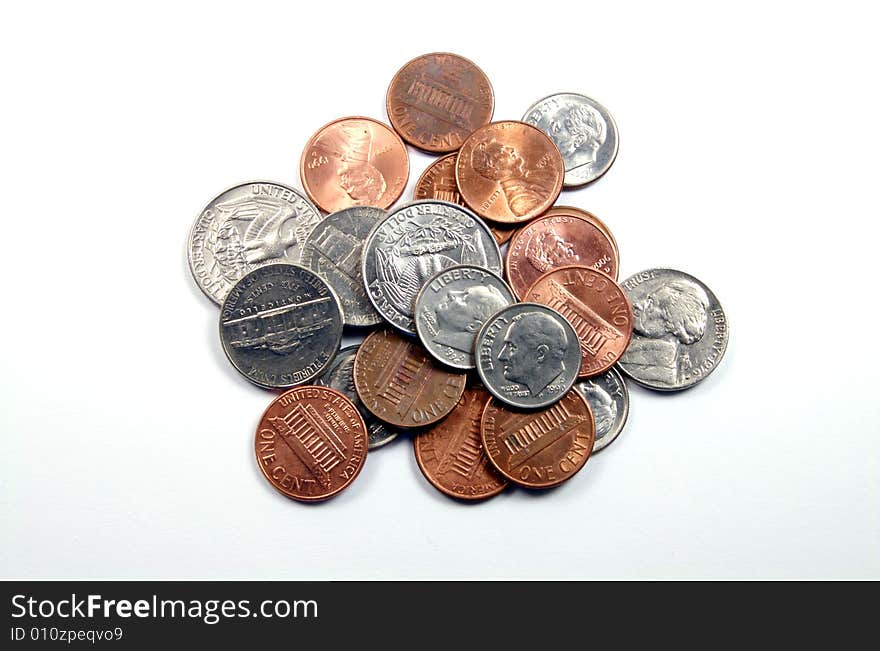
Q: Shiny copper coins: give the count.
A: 11